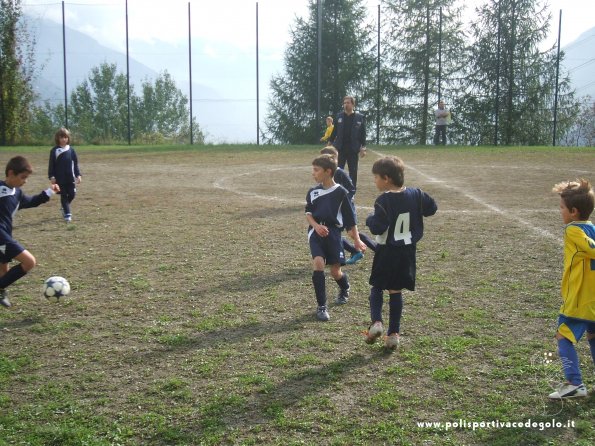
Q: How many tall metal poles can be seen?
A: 9